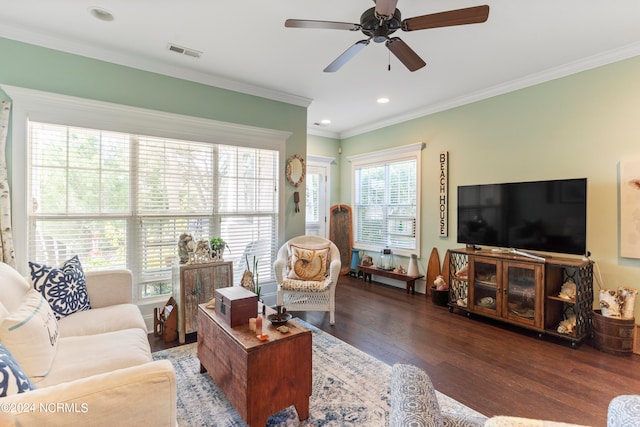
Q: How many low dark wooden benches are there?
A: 1